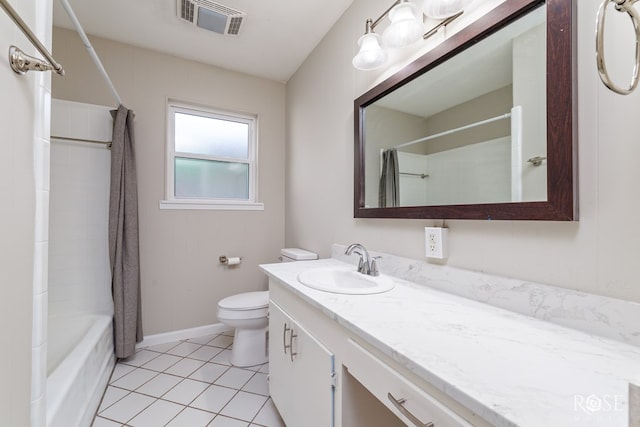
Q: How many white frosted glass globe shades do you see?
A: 3